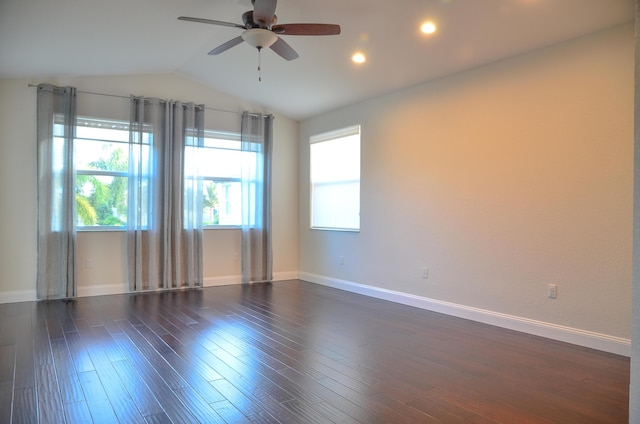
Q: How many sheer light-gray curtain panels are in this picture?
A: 4